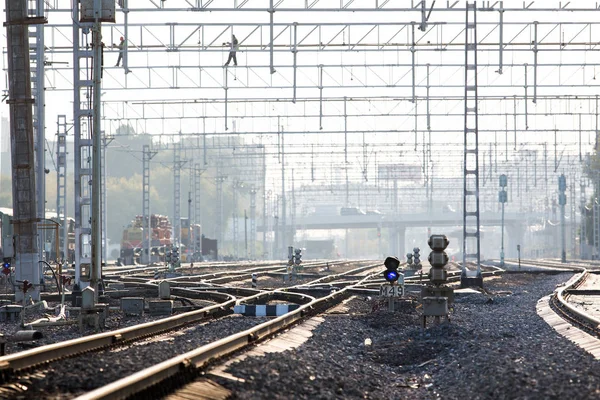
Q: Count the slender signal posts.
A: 2